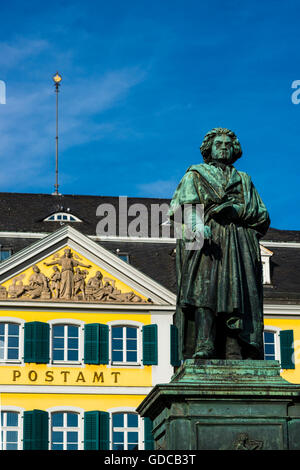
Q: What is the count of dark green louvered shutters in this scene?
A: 12